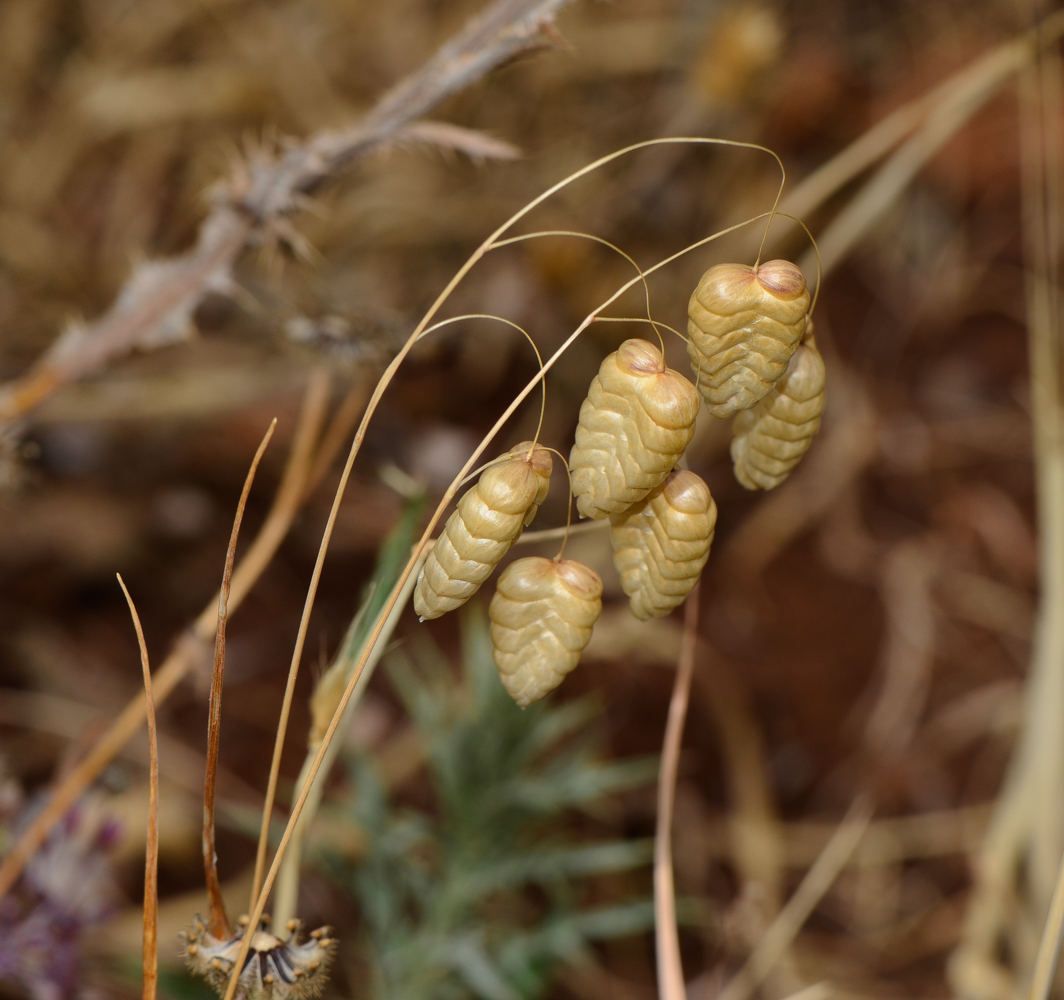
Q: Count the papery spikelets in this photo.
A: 6